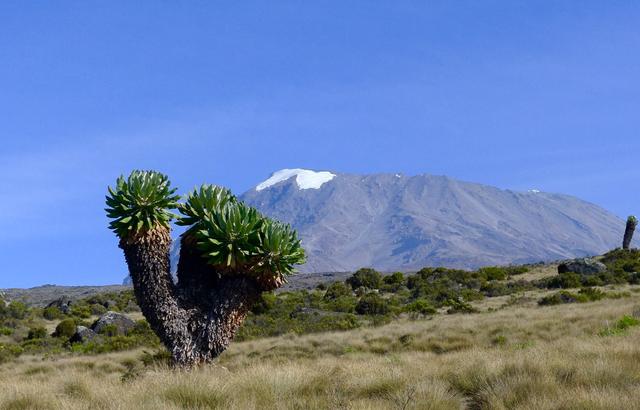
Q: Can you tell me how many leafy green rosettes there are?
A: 4